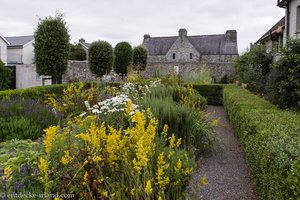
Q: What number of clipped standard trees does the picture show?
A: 4